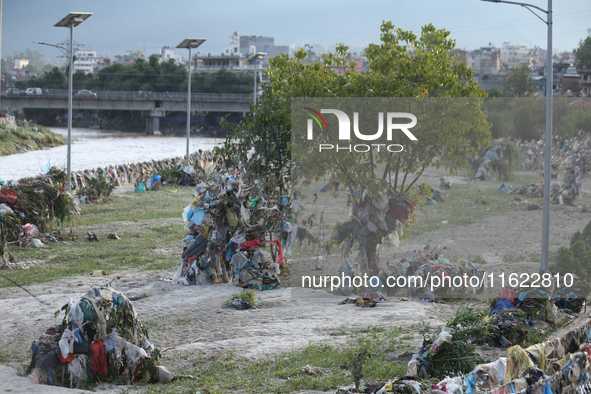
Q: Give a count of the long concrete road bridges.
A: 1